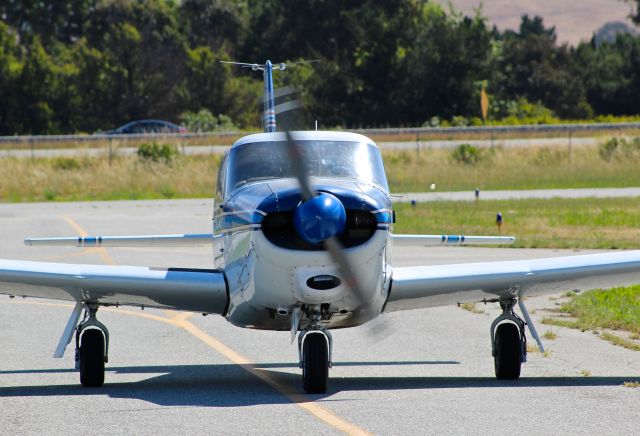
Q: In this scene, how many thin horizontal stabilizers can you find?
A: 2